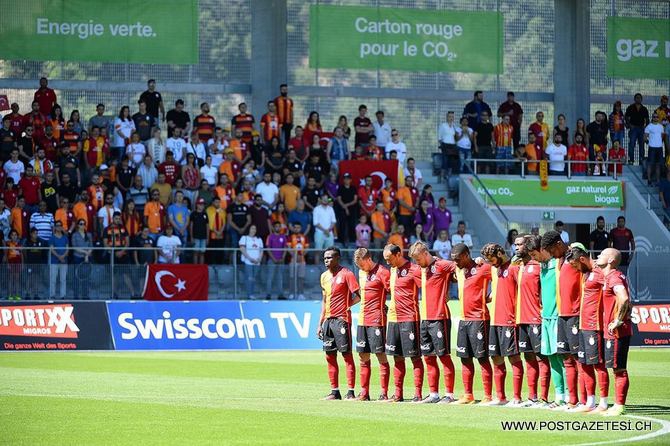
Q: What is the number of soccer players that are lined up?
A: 11